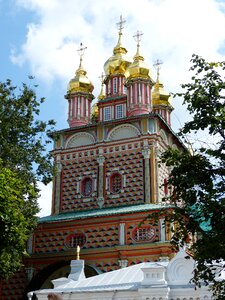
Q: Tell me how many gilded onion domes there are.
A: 5